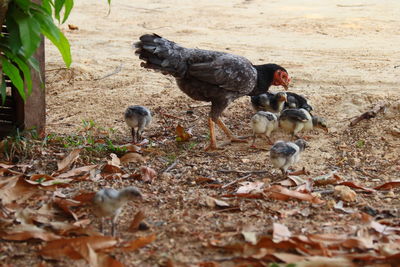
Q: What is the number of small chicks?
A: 7